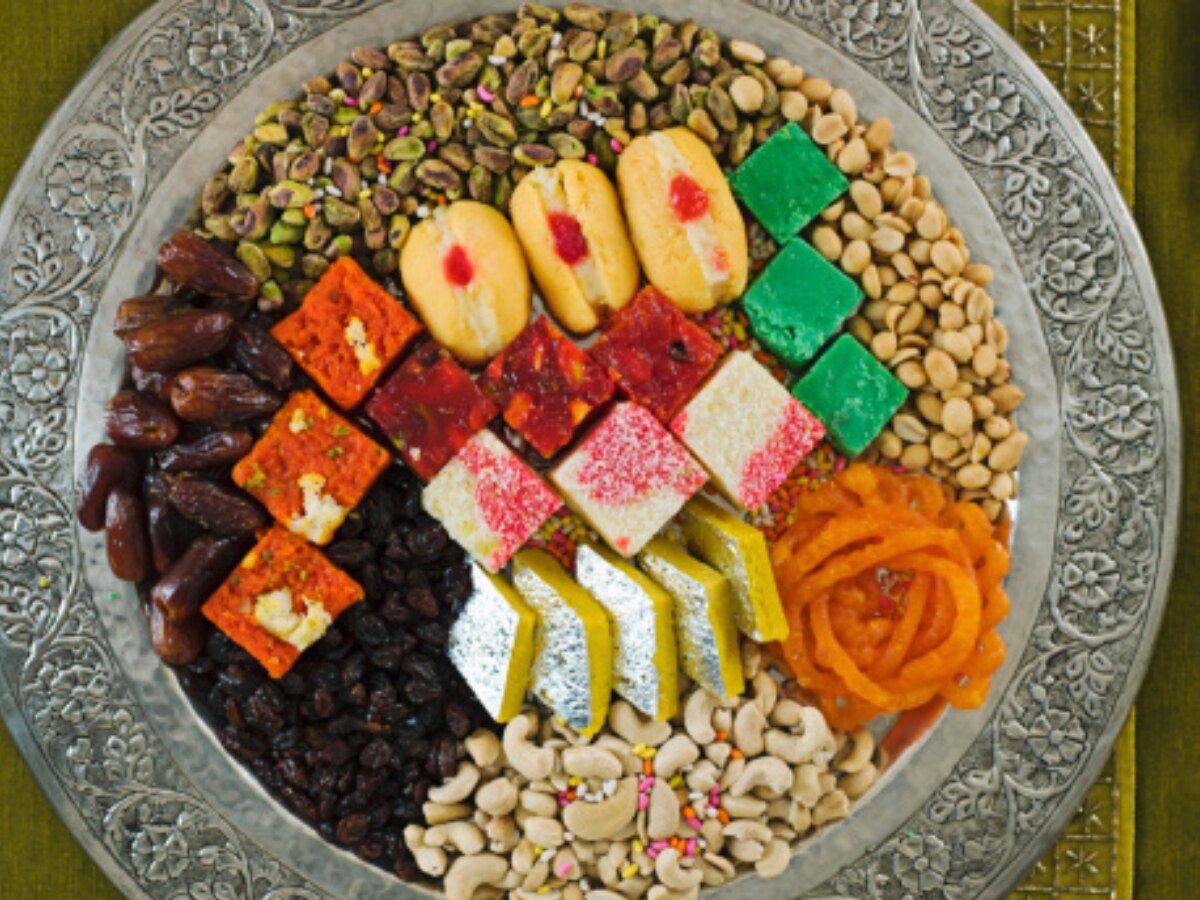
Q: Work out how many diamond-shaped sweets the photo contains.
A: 5